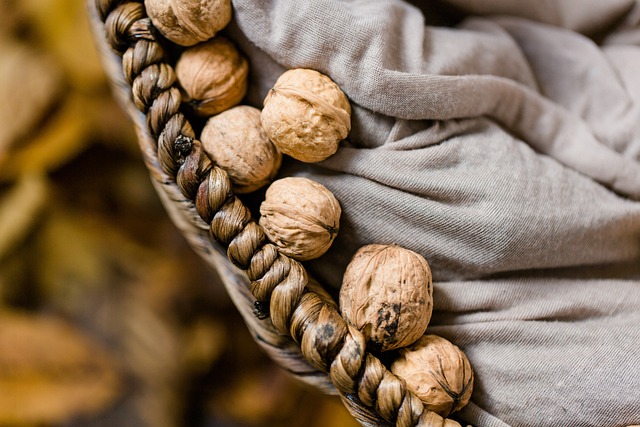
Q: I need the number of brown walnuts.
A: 7